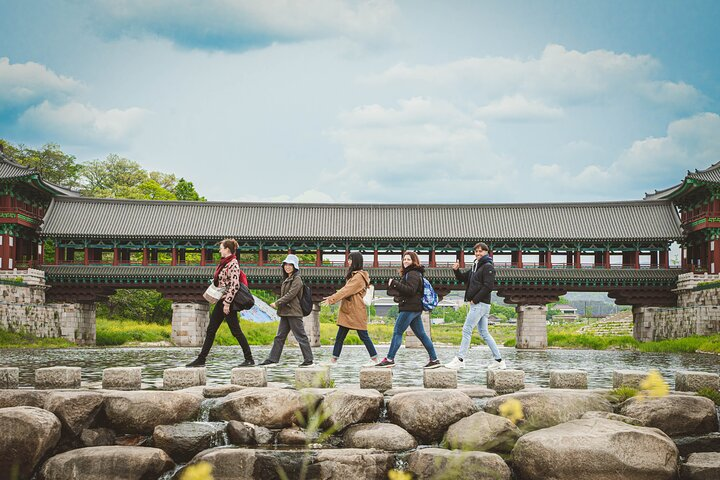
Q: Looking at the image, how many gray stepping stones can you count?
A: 12